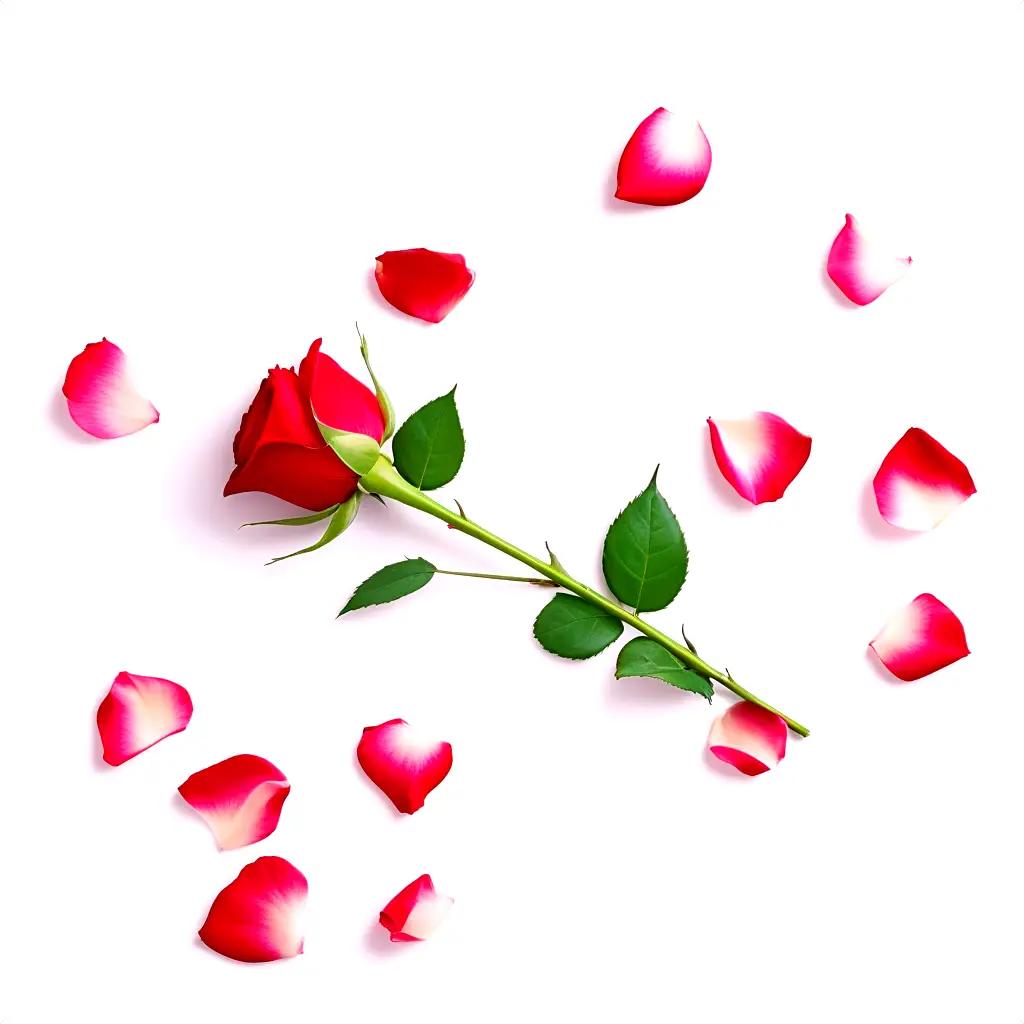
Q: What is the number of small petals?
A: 13